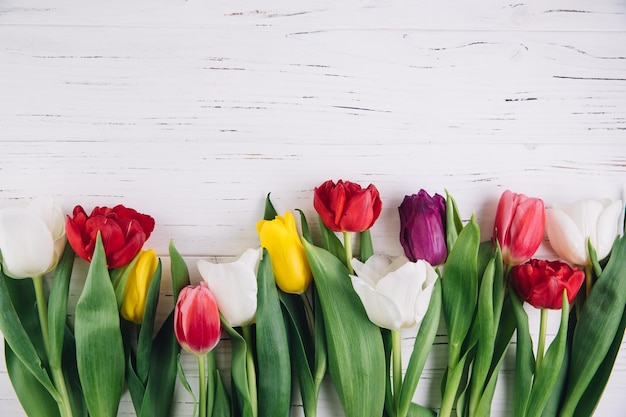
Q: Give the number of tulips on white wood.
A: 12